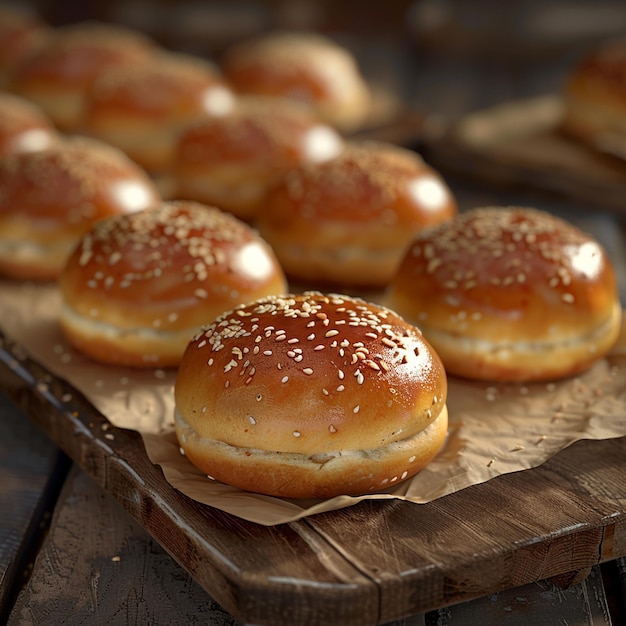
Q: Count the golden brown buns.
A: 12